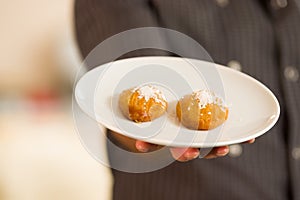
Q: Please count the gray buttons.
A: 6